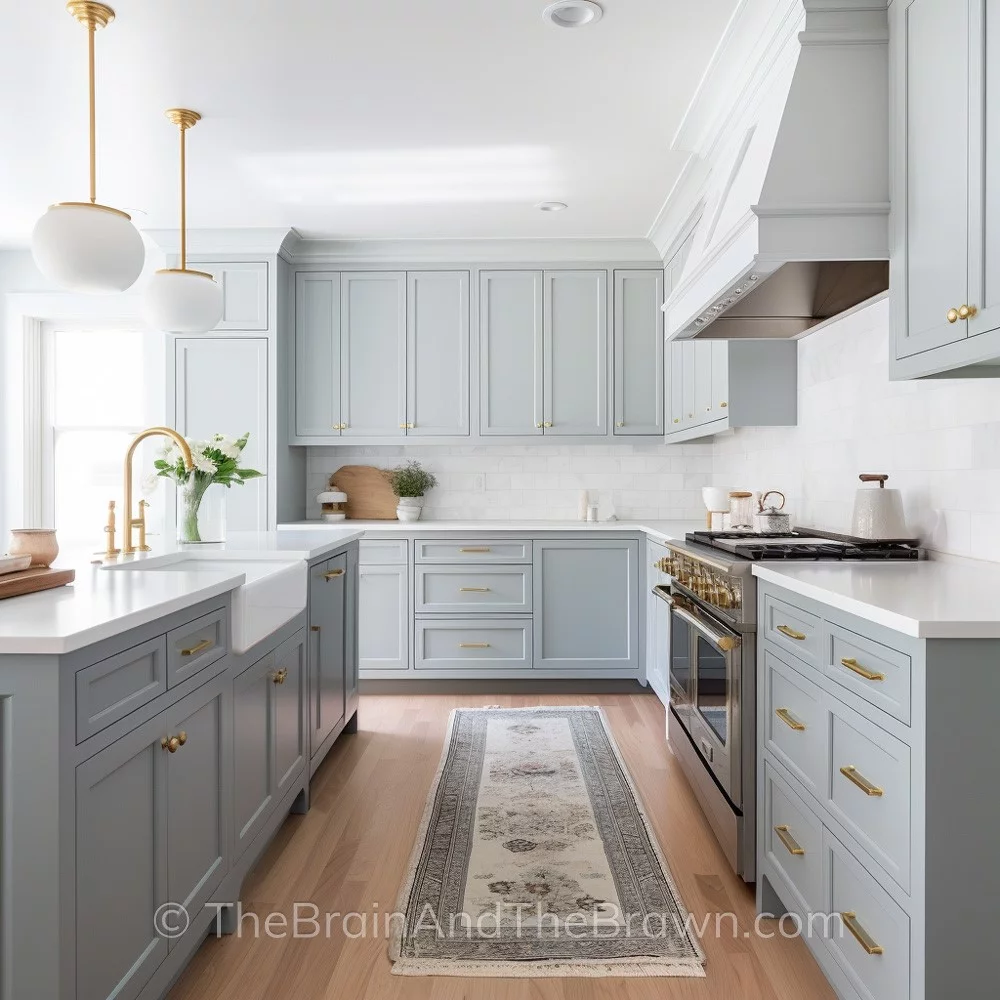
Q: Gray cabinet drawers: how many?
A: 12